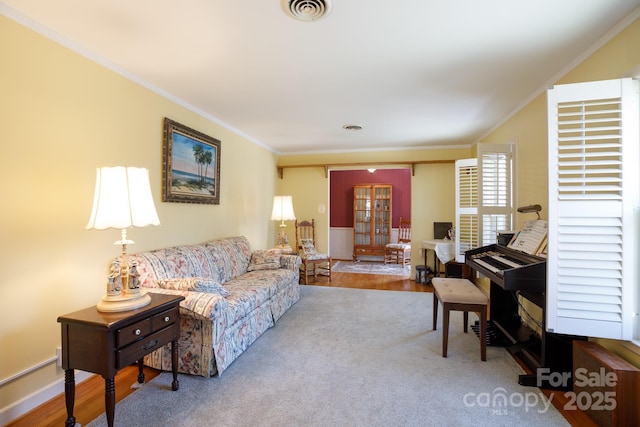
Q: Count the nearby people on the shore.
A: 0